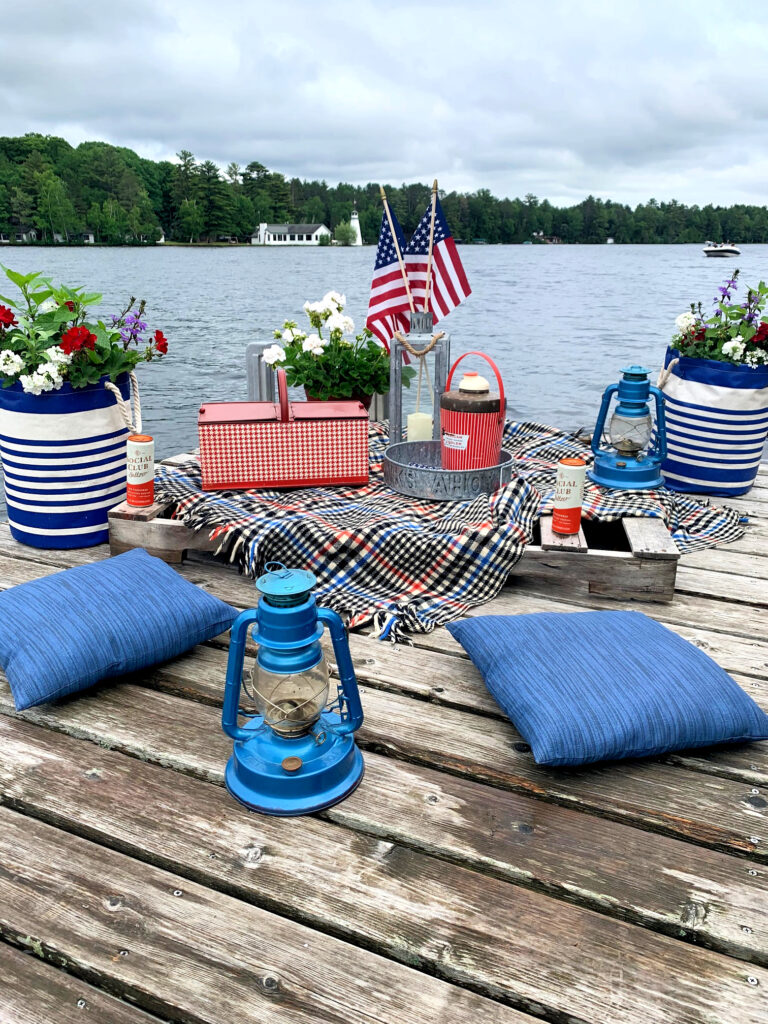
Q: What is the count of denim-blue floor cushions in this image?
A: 2